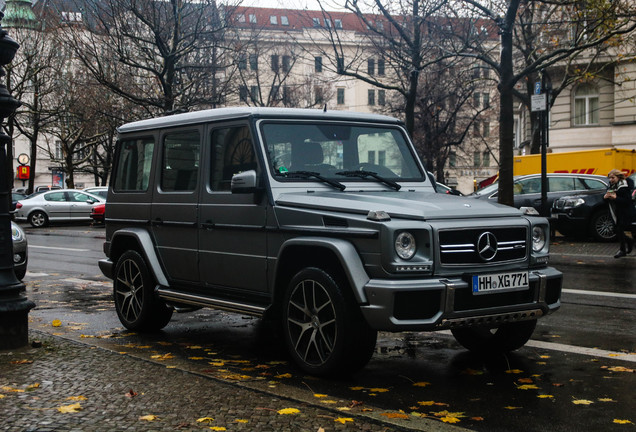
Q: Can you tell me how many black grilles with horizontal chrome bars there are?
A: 1